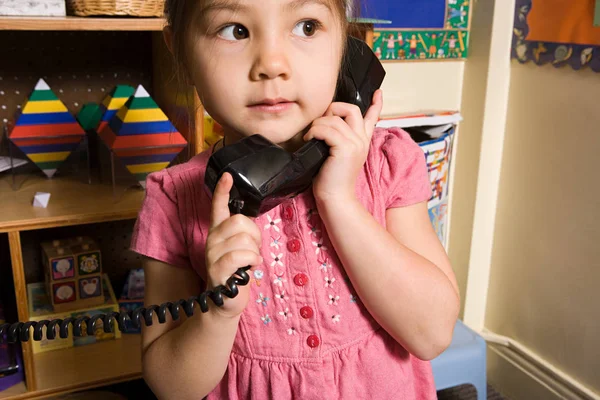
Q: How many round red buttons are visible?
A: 5